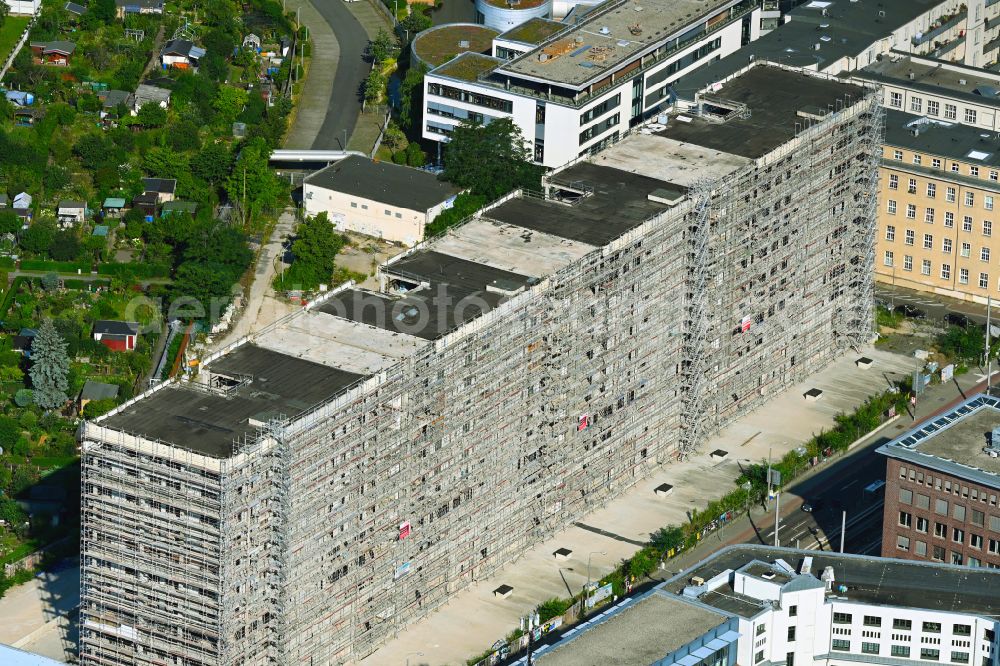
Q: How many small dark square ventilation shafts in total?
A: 6